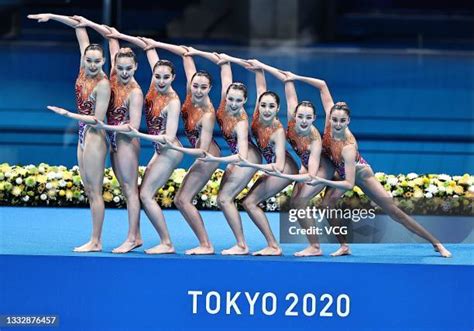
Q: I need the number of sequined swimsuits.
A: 8